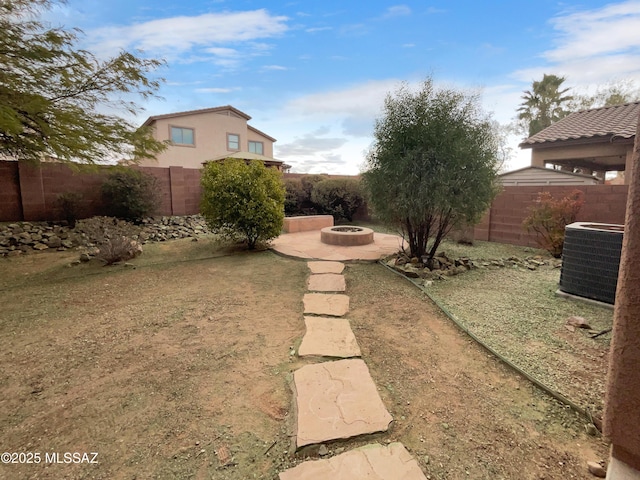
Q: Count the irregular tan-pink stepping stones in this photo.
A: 6